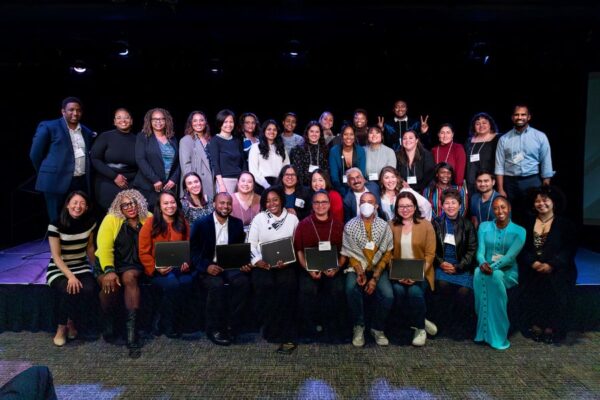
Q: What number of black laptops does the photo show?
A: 5